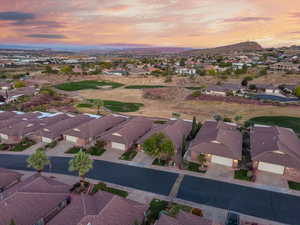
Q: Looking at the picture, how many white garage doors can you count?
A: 6